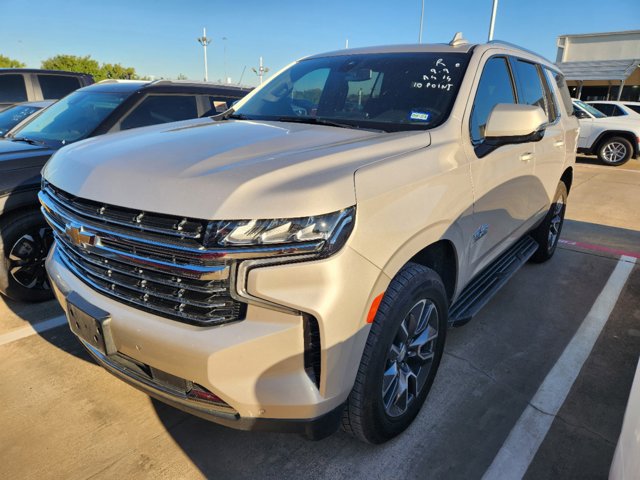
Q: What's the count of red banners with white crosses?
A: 0